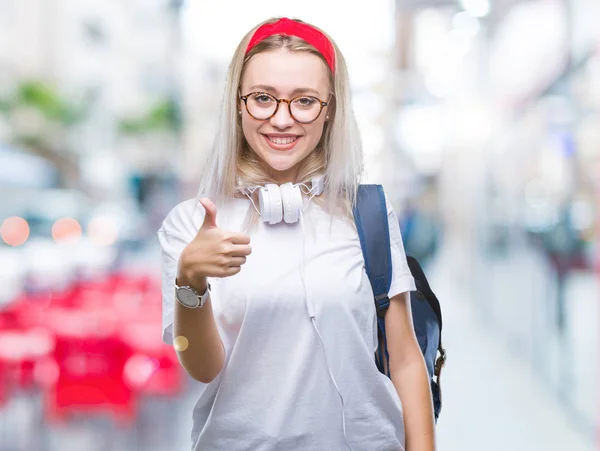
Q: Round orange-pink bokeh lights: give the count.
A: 3